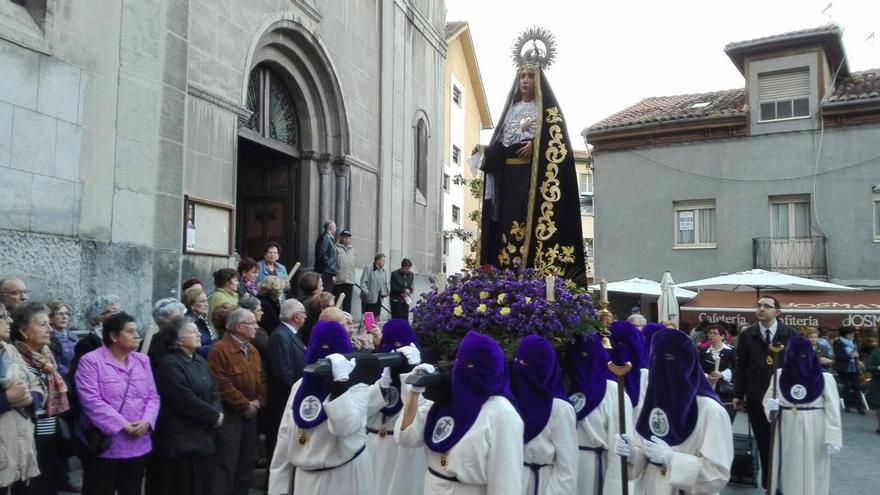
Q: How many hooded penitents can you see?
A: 9